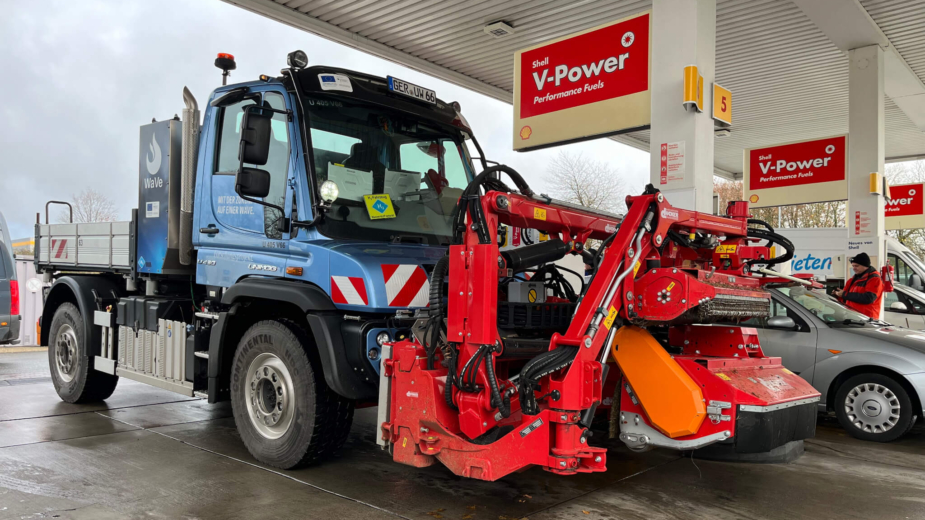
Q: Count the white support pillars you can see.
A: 2